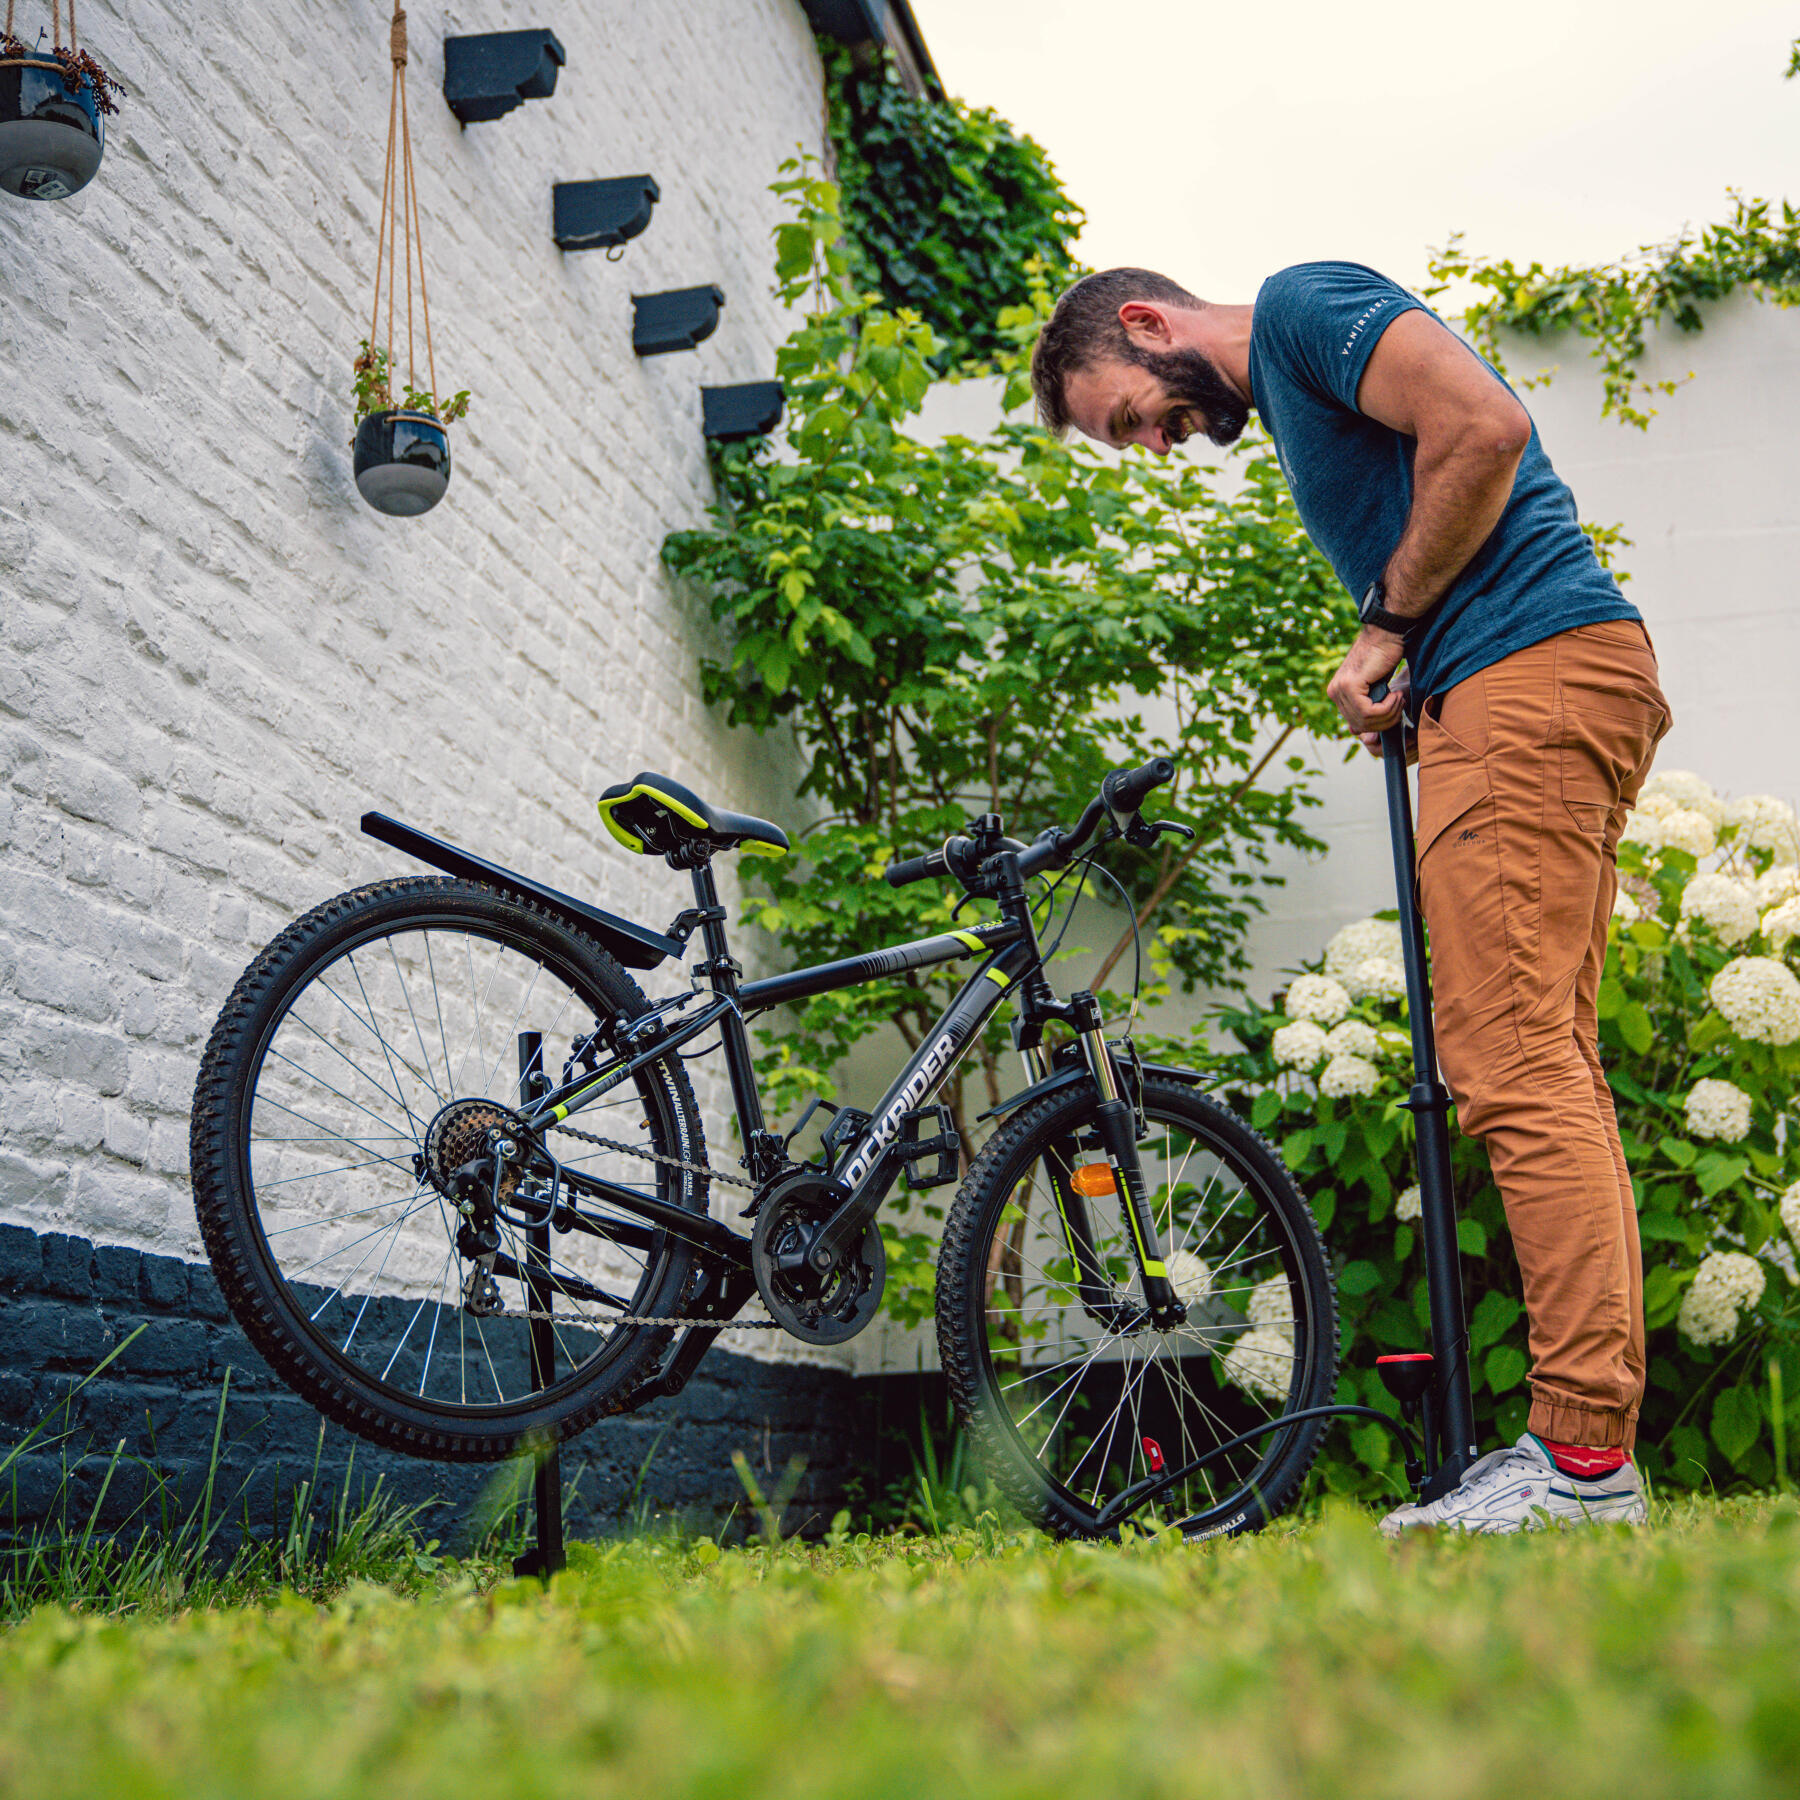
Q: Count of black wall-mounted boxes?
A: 4